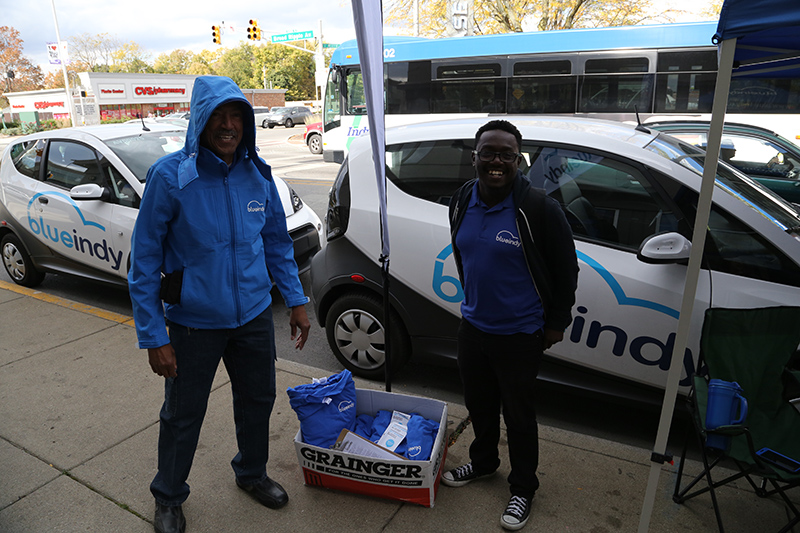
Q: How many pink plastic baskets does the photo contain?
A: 0